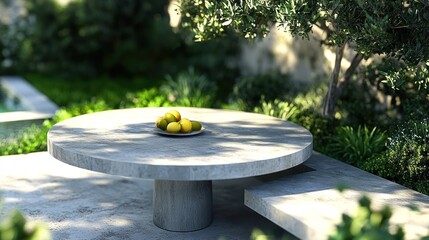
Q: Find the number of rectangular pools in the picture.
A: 1